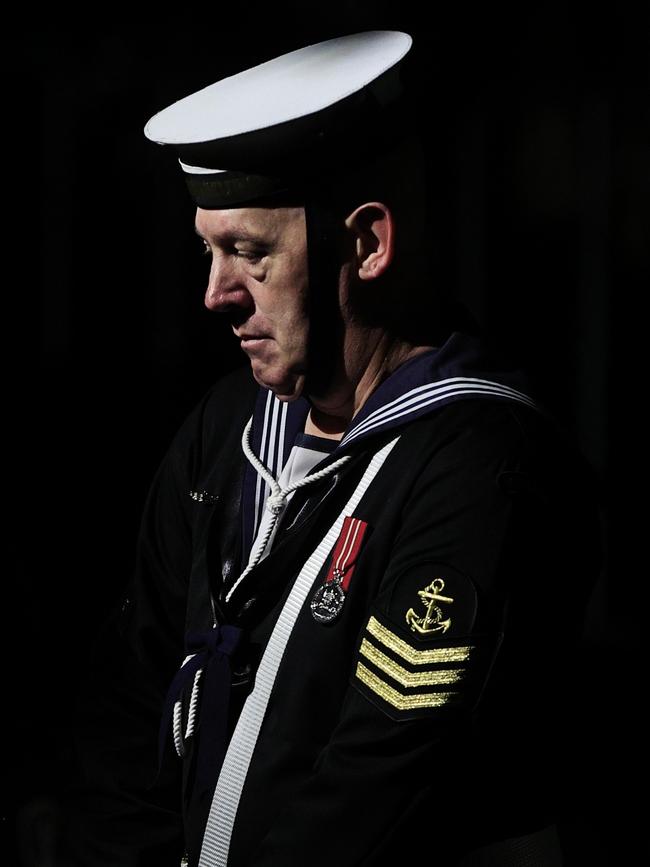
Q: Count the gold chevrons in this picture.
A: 3